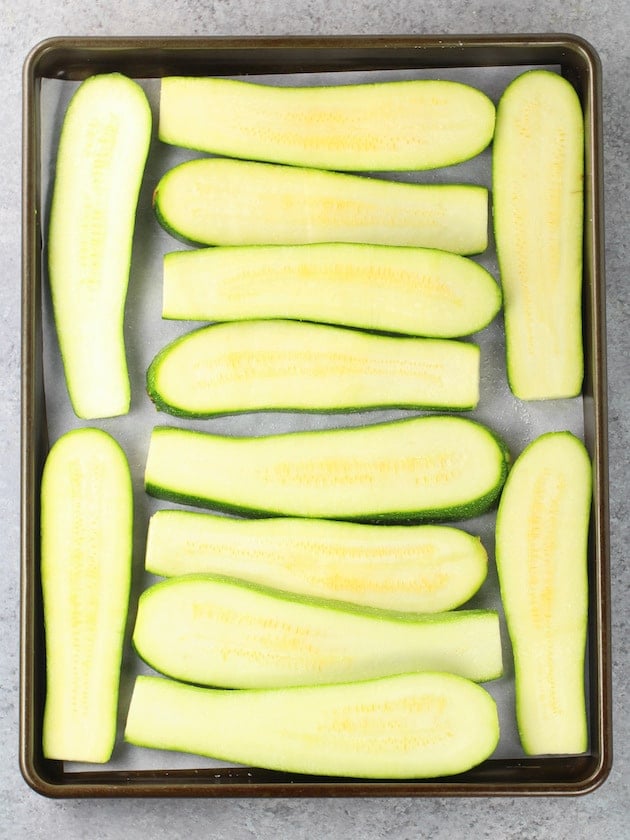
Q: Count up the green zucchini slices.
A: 12